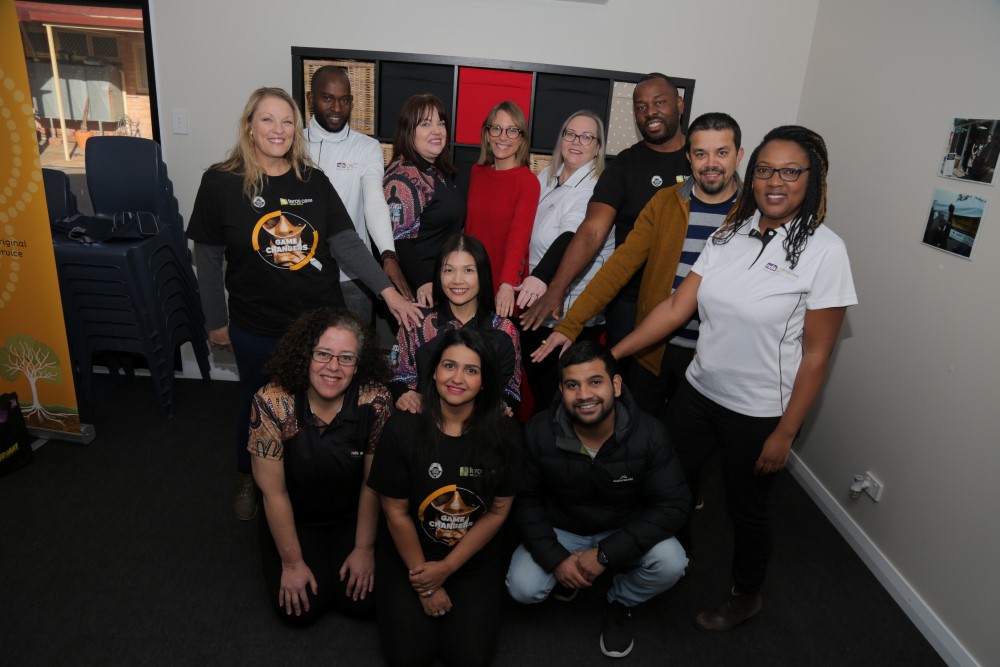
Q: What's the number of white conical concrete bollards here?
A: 0